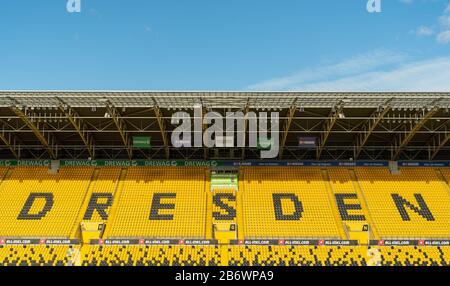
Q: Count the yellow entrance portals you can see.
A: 3